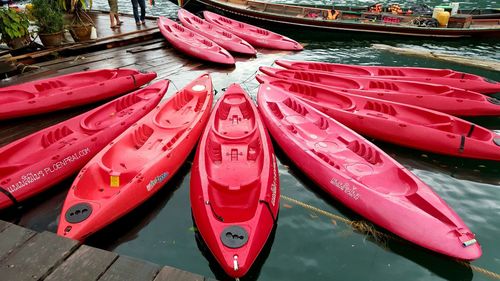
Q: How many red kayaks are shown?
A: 11